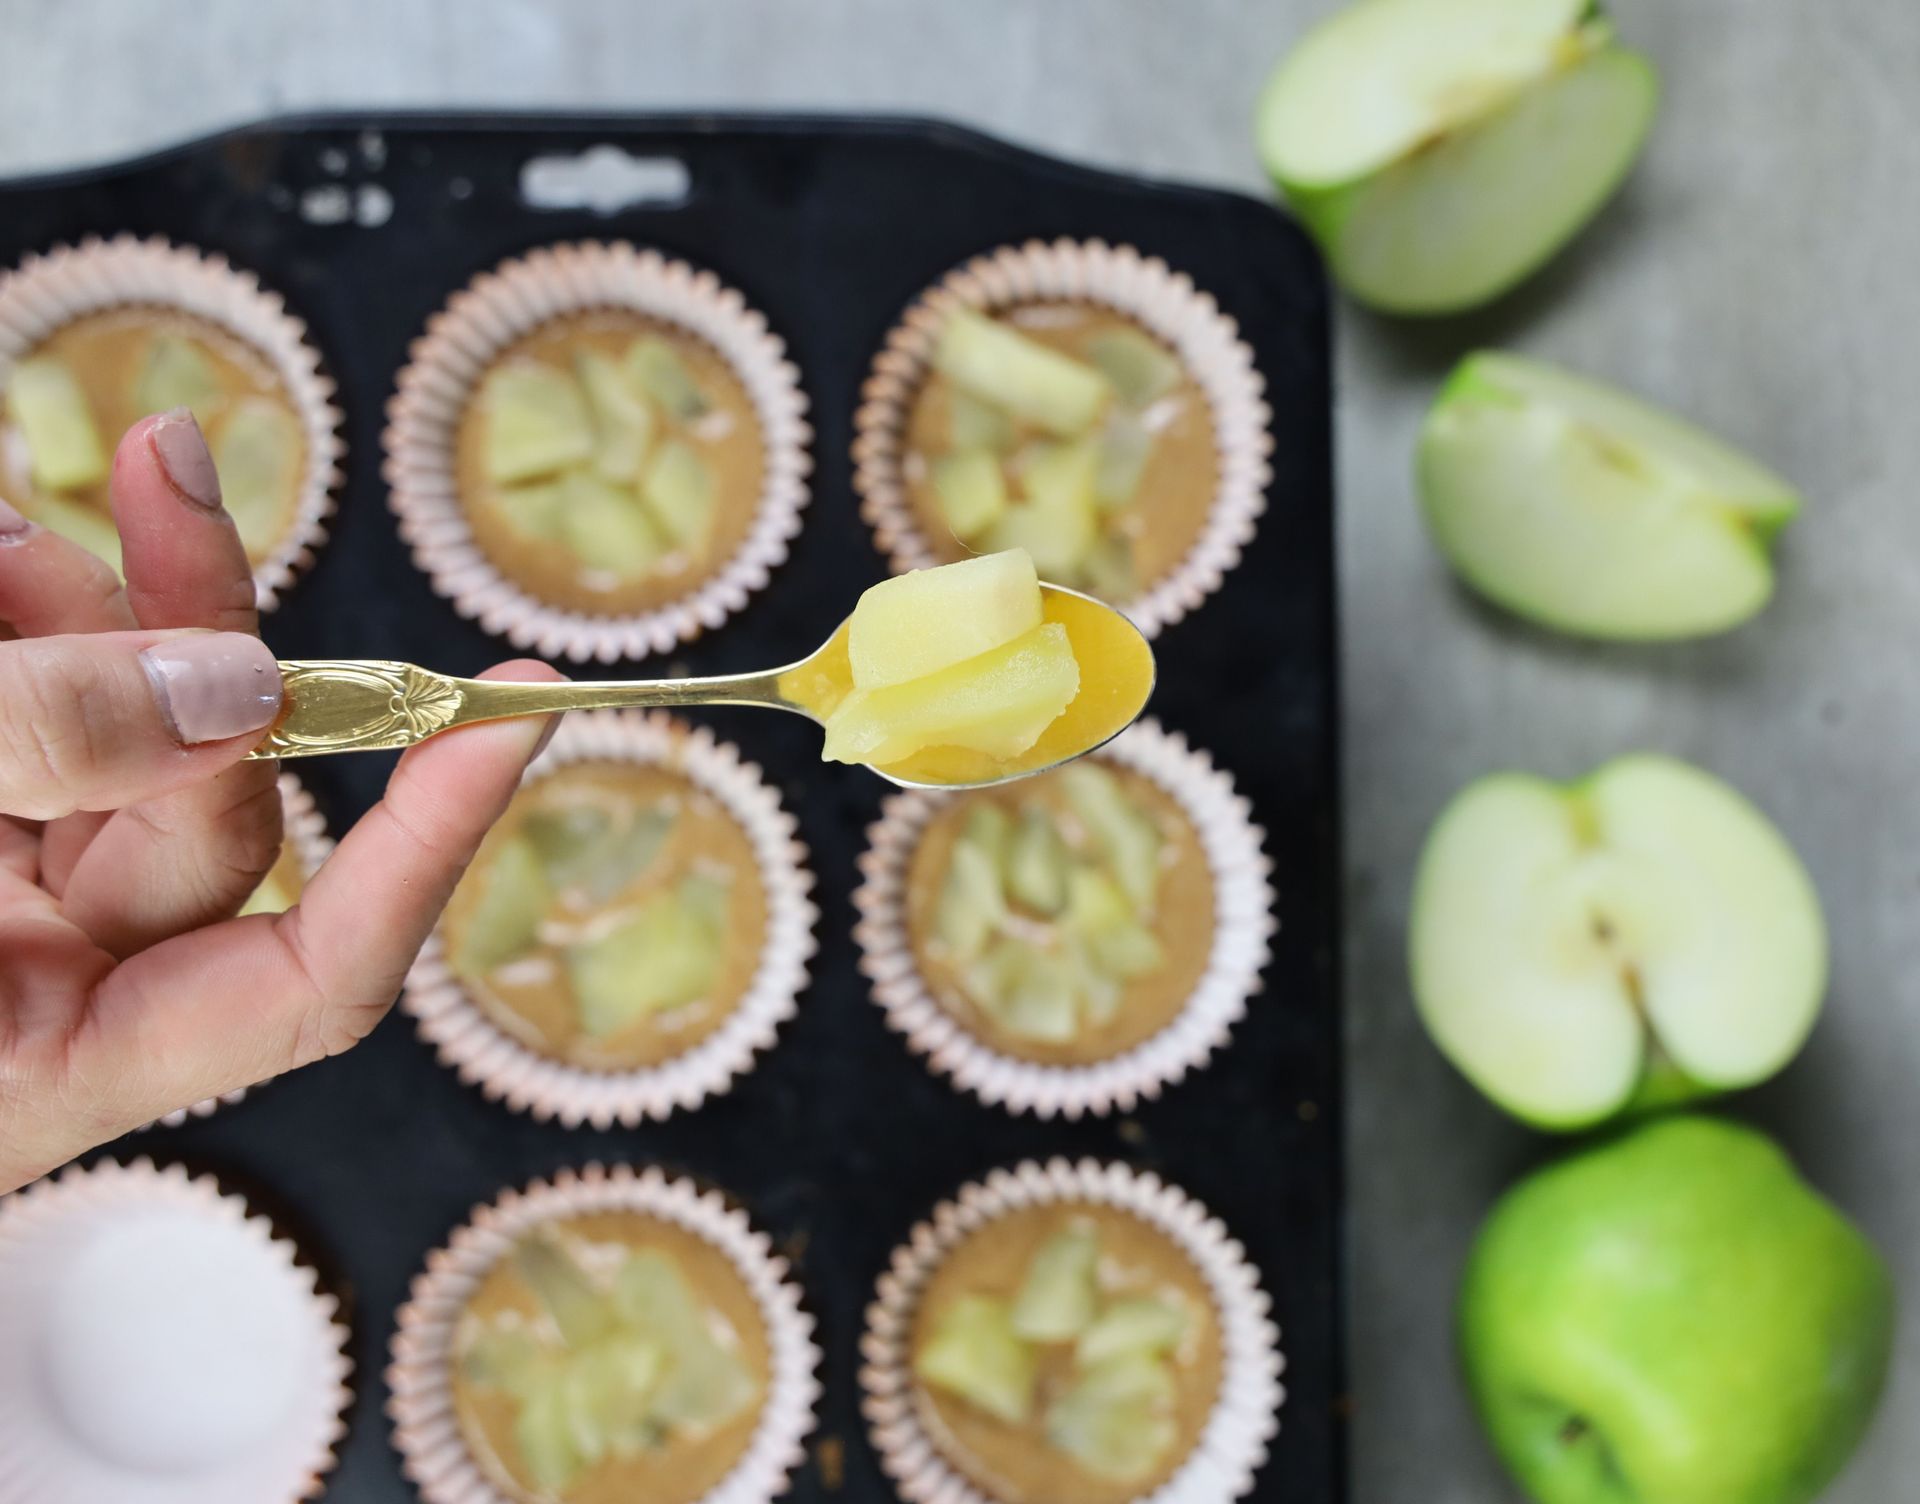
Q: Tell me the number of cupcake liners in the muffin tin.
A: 9